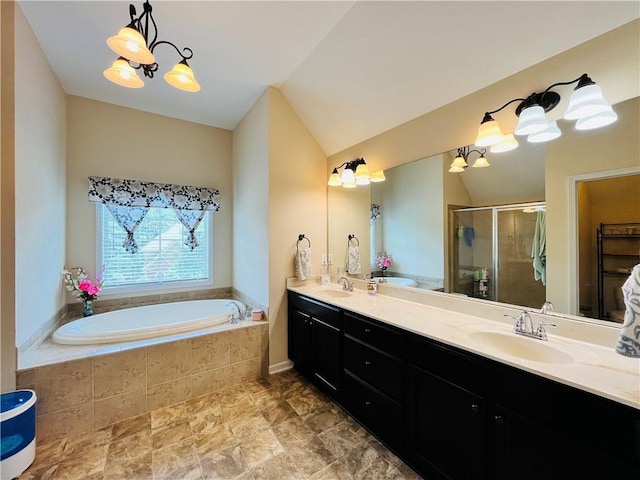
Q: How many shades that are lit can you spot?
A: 9